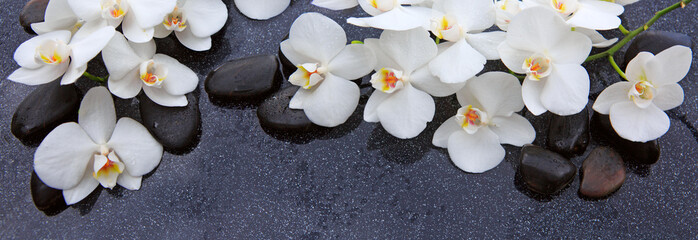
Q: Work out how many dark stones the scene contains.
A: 12